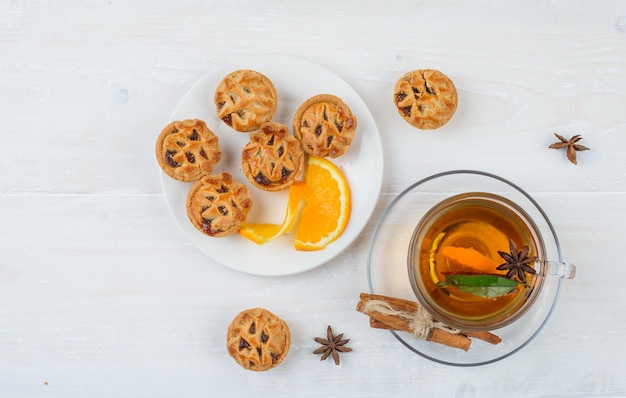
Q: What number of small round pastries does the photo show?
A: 7